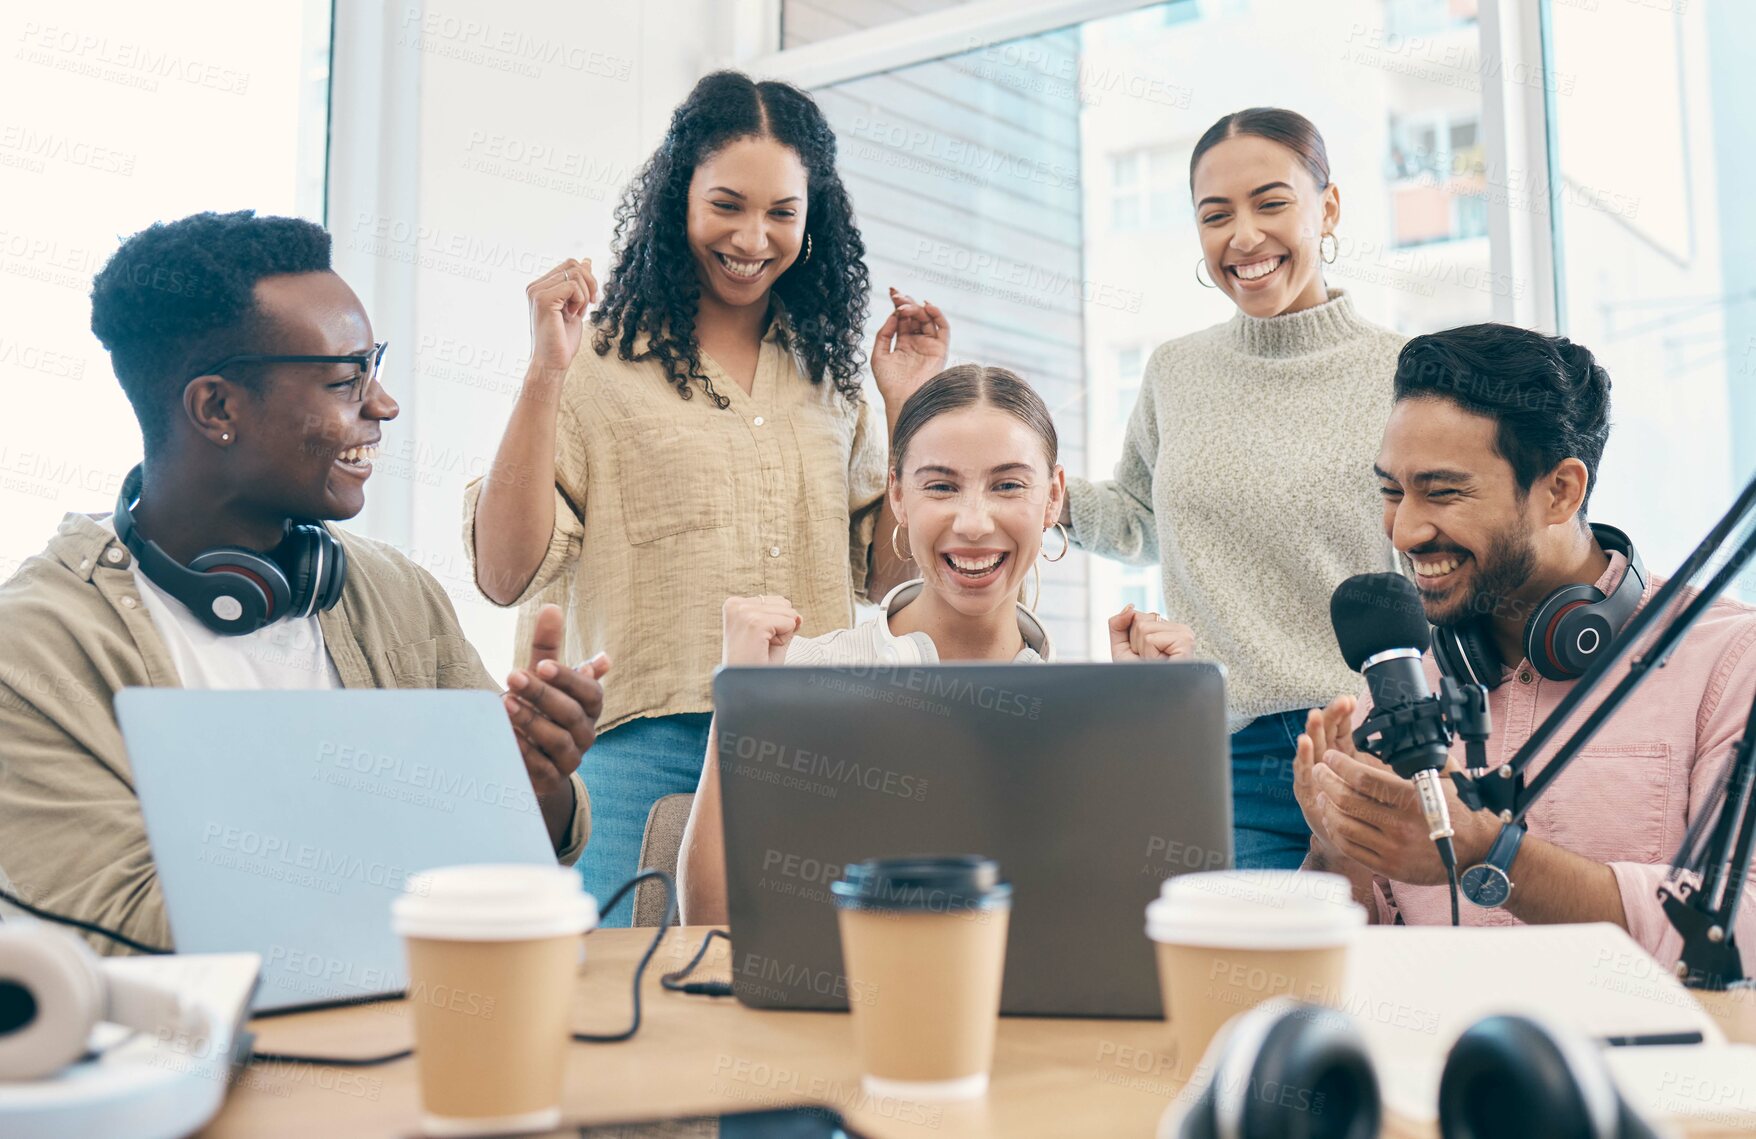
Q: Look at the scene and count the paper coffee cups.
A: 3